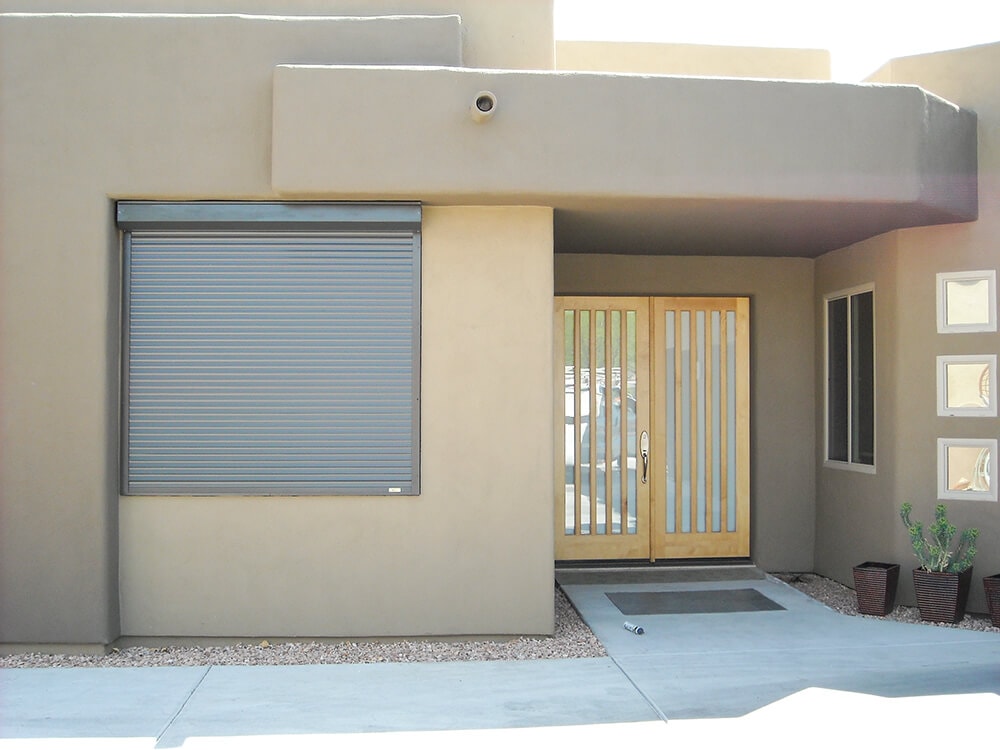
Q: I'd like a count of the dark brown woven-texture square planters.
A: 3